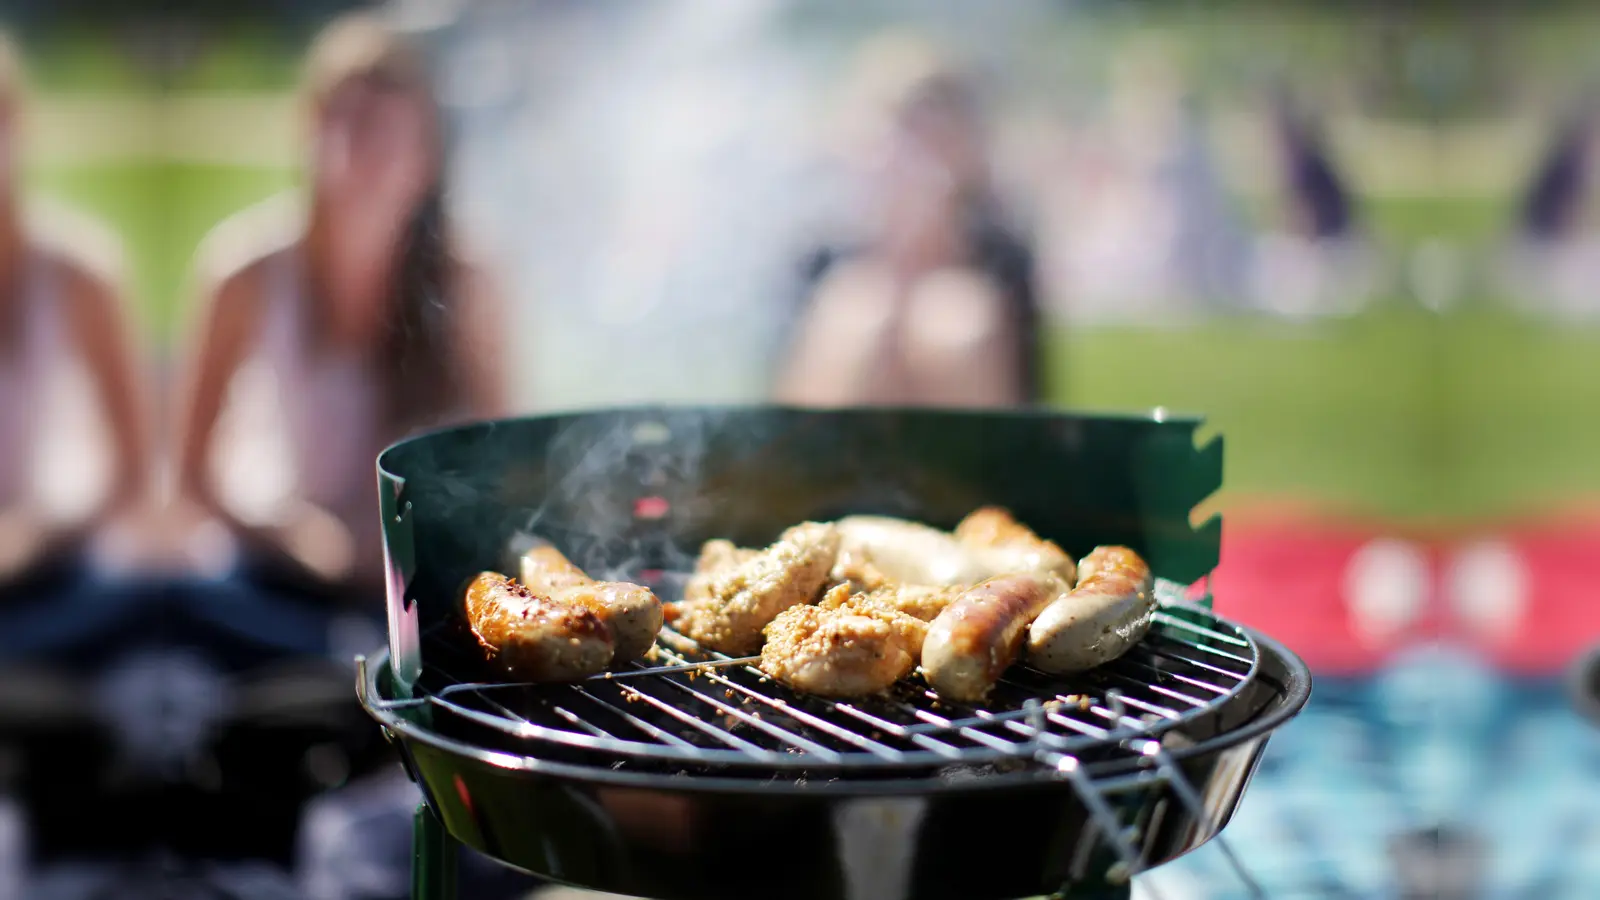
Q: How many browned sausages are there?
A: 5